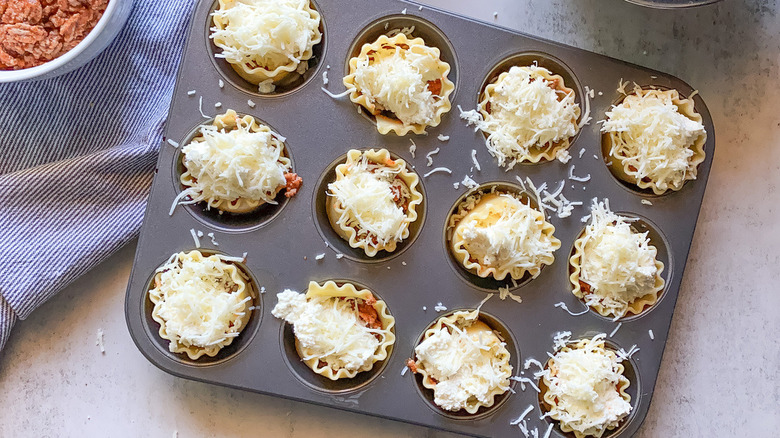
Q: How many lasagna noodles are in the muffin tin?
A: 12